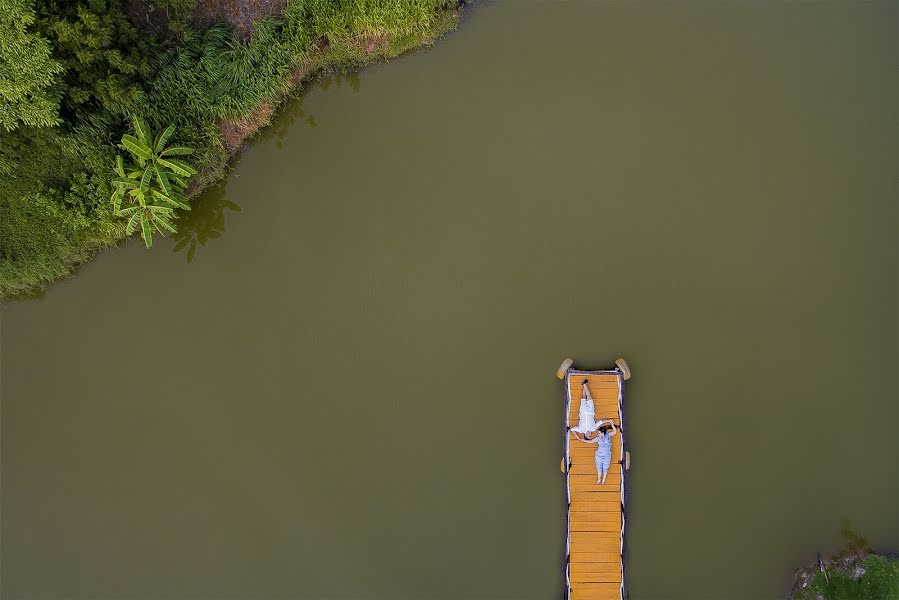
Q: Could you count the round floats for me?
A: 4